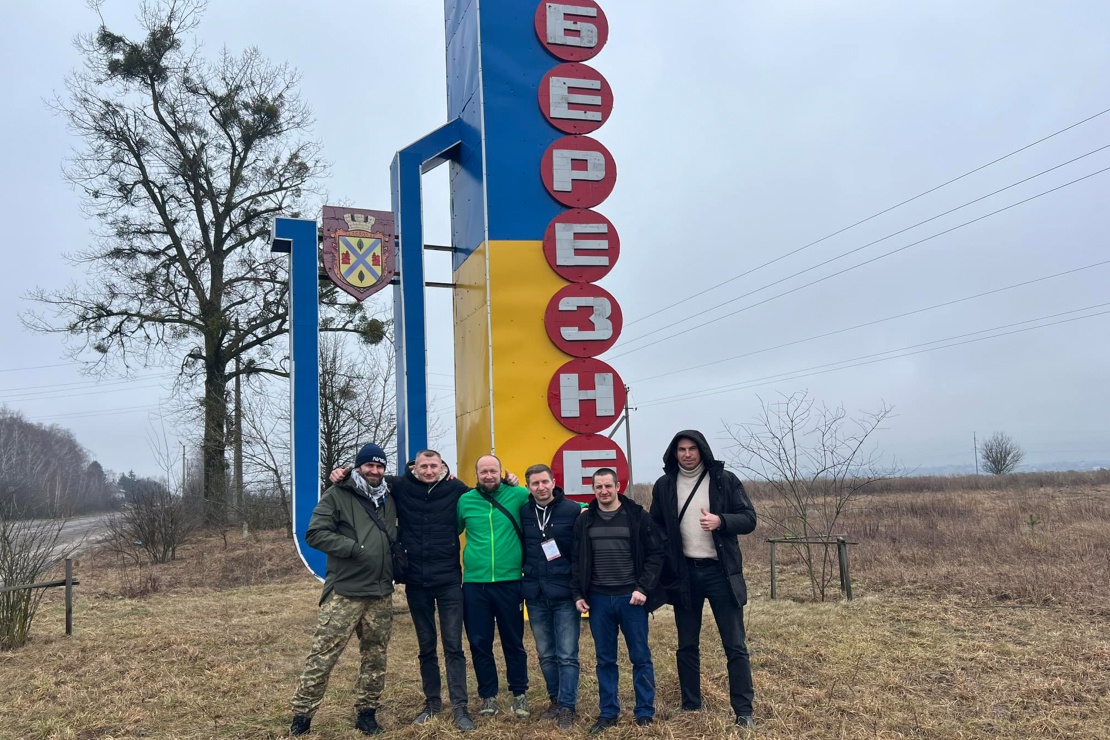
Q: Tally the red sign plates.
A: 7